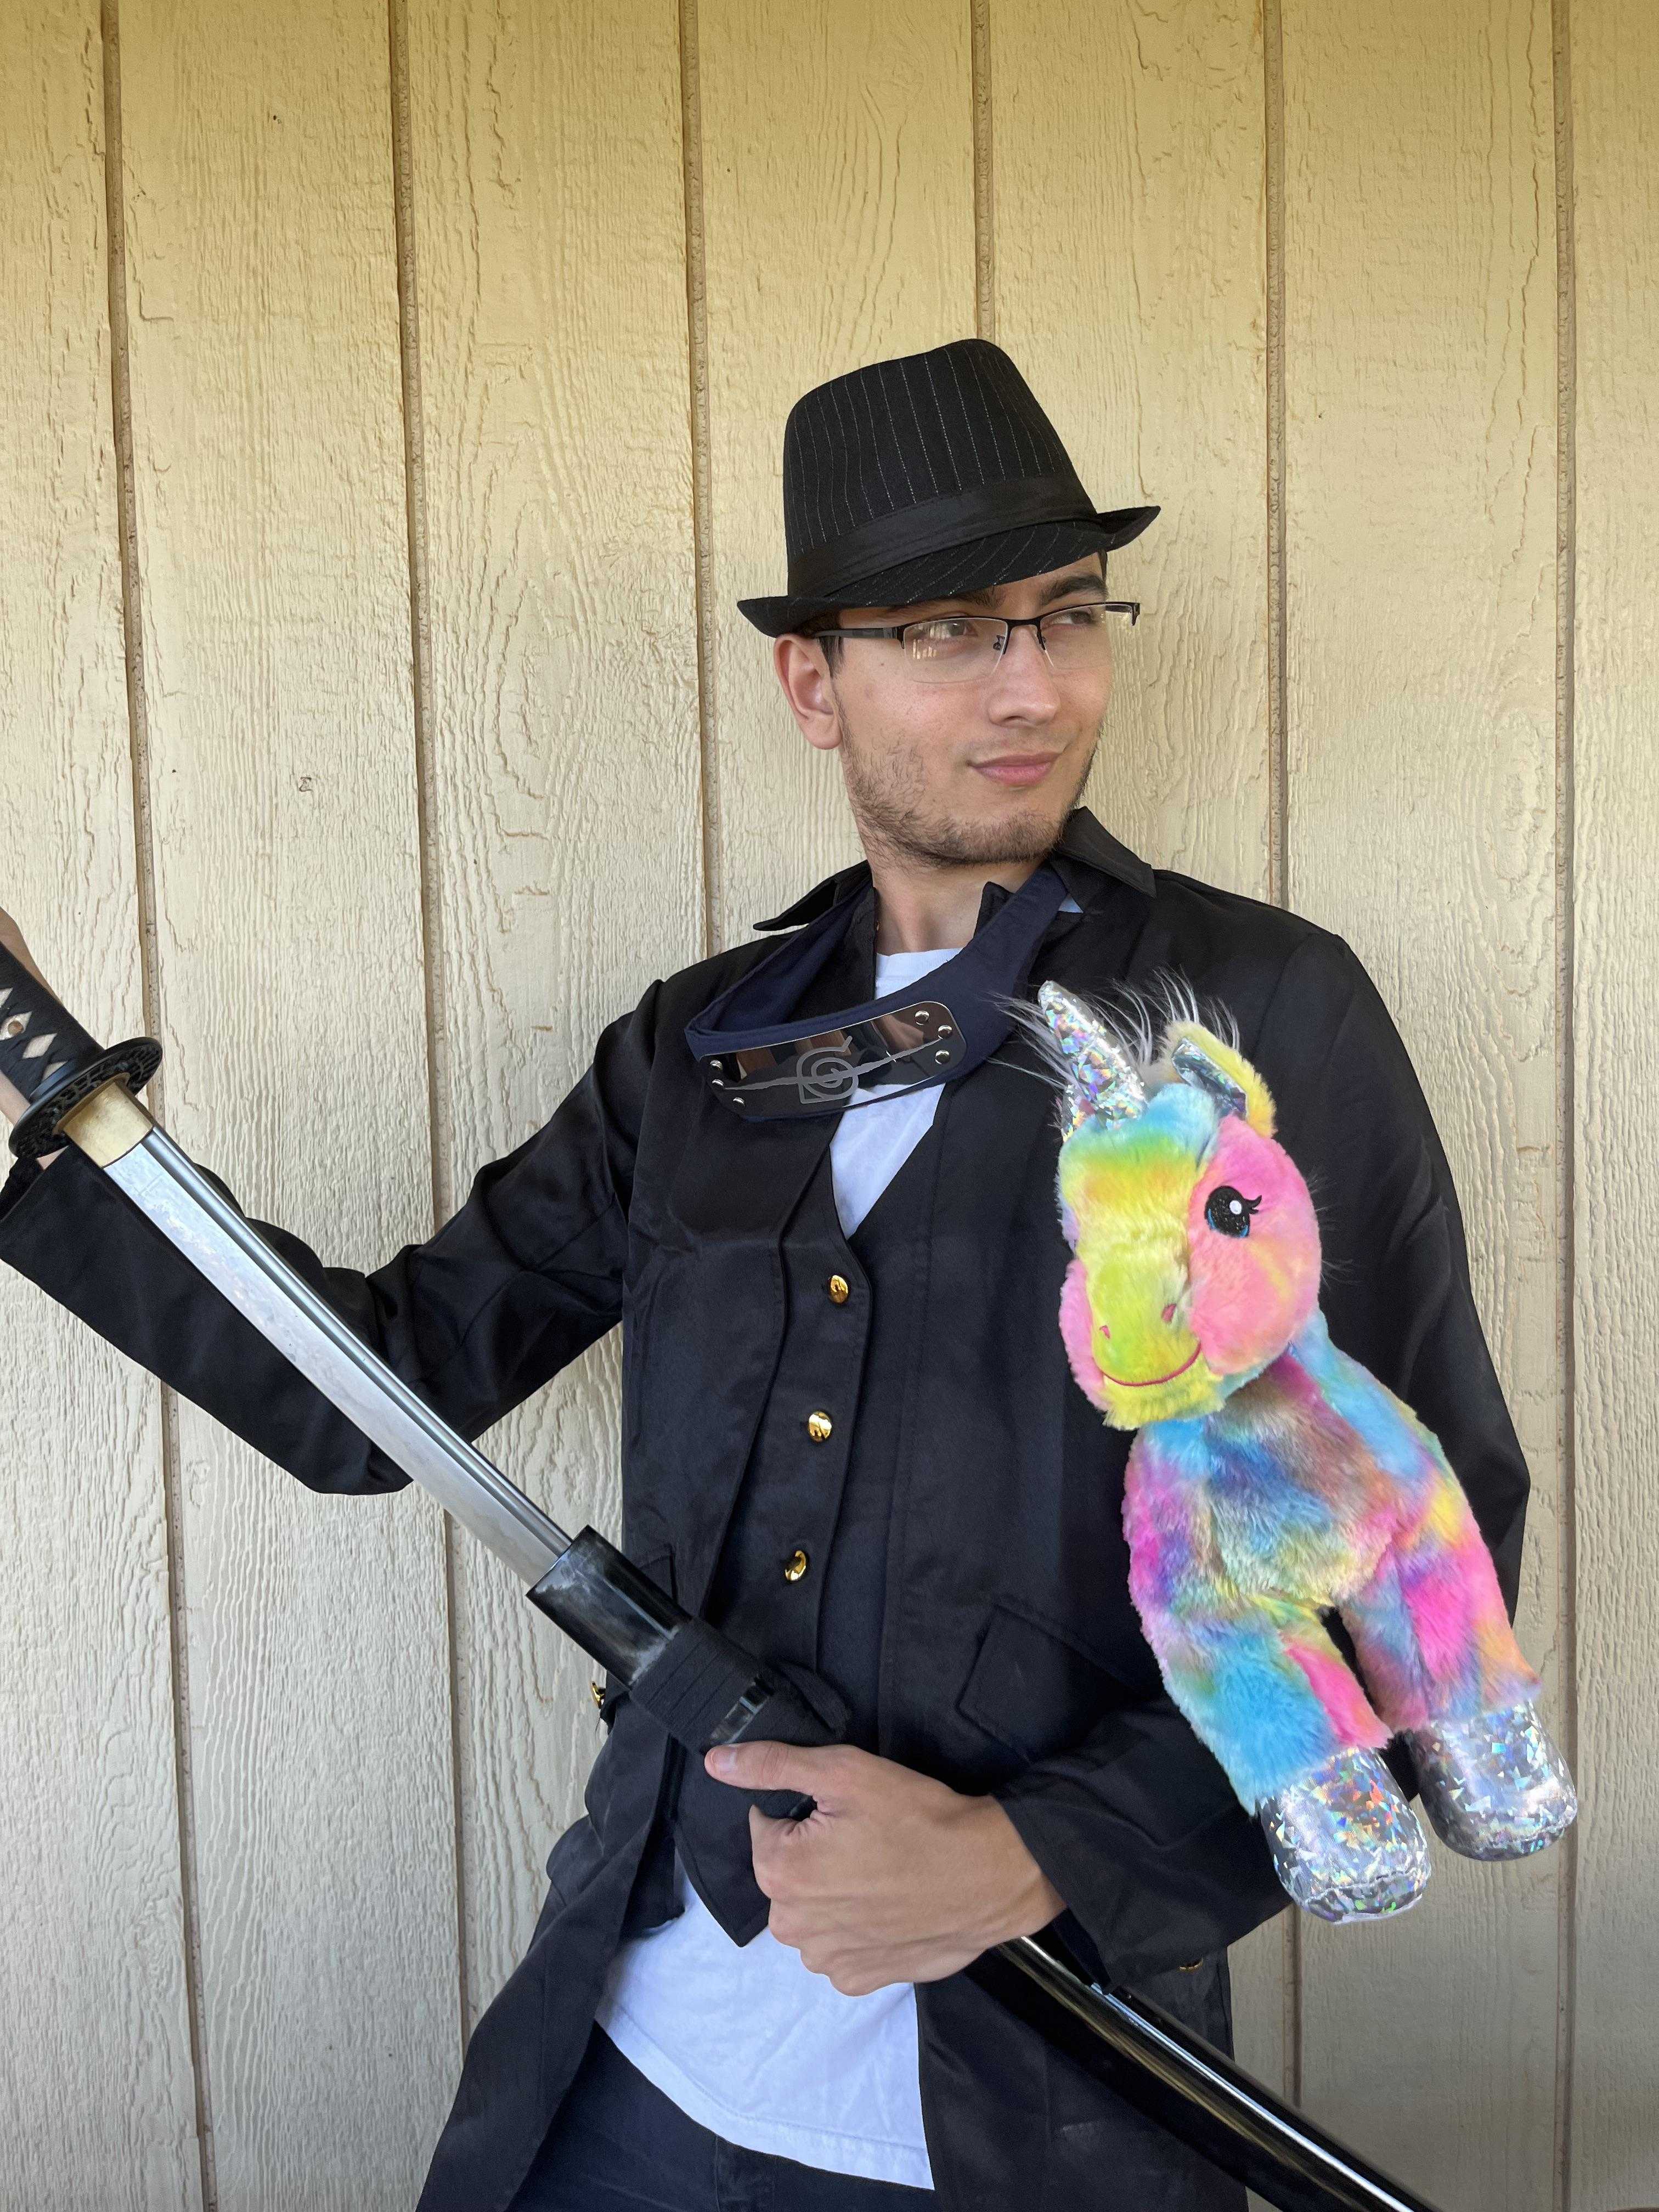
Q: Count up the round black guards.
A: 1